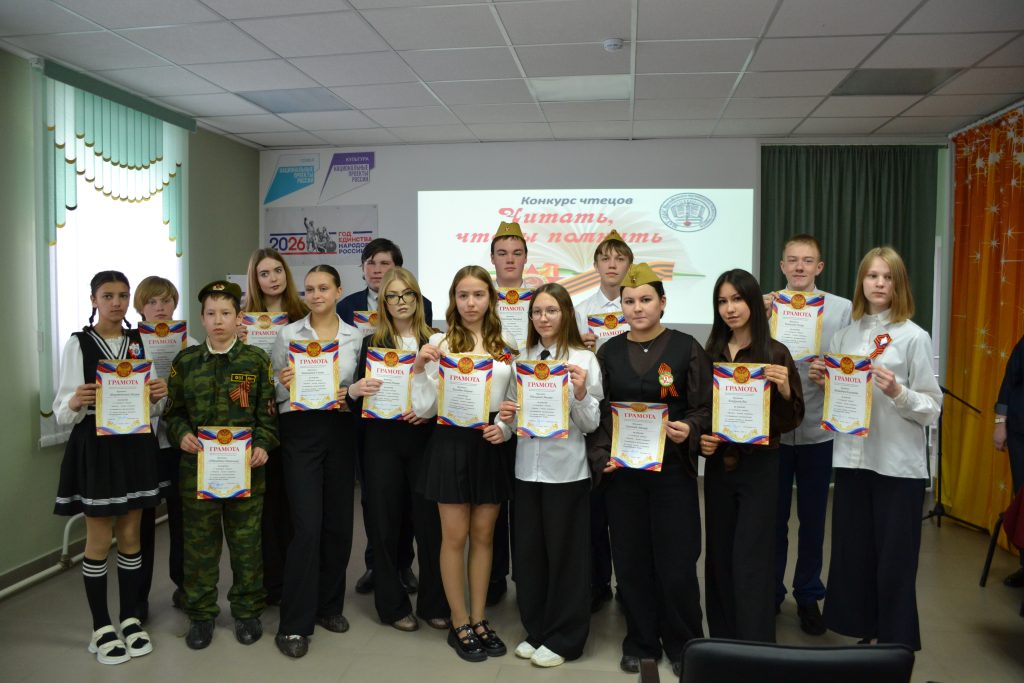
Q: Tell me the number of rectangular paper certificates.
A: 15